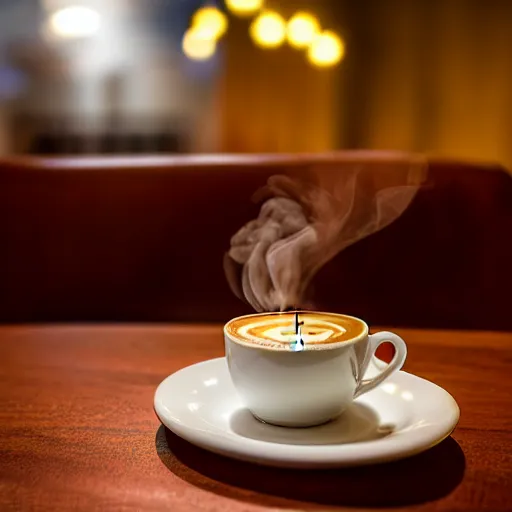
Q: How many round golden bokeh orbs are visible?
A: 6